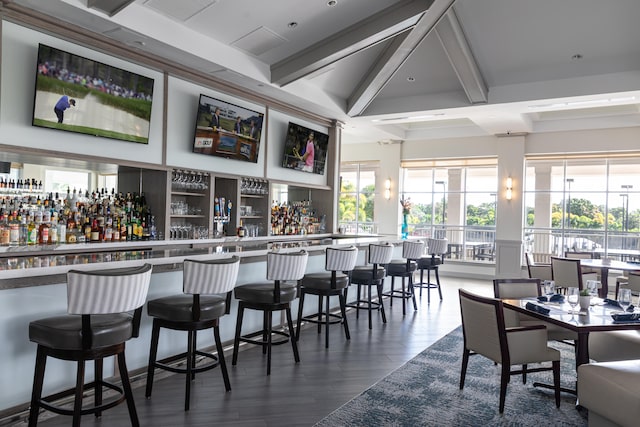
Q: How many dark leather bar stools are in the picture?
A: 7